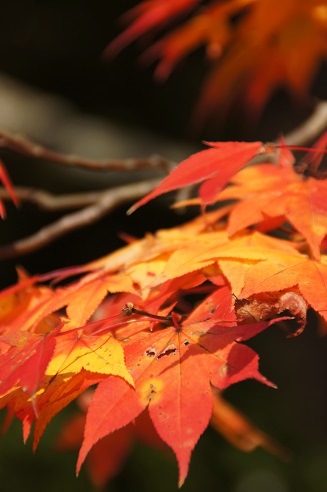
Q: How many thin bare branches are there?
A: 3